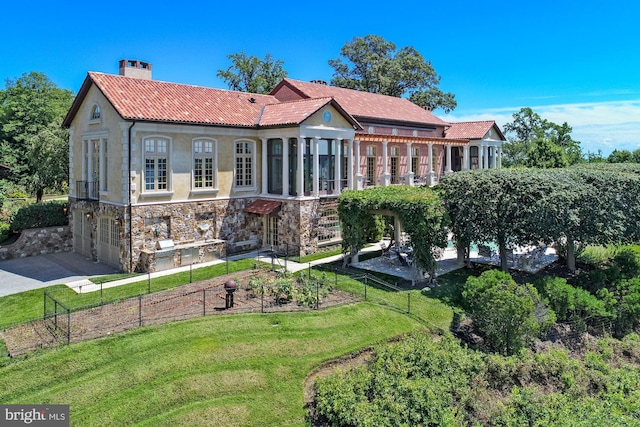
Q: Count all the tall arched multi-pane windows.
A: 3